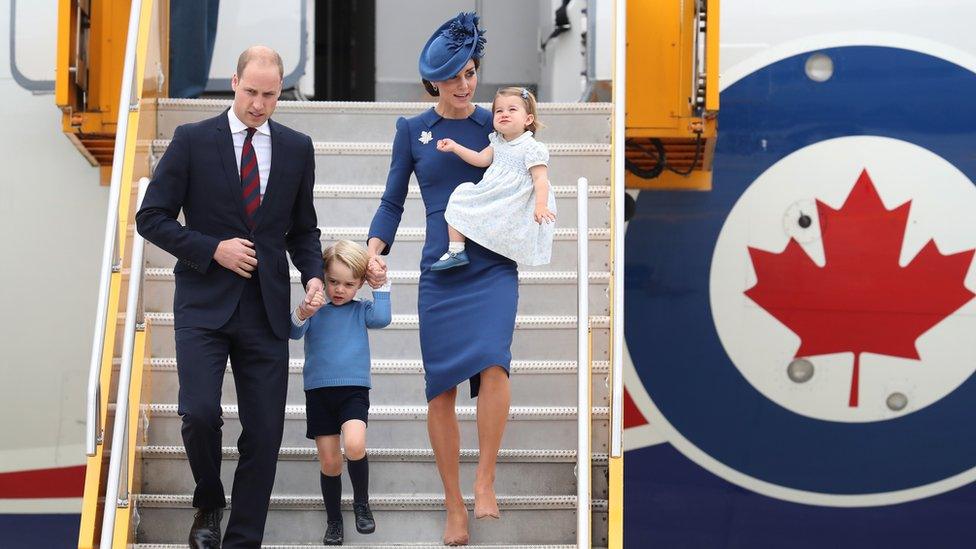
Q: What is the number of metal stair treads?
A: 11